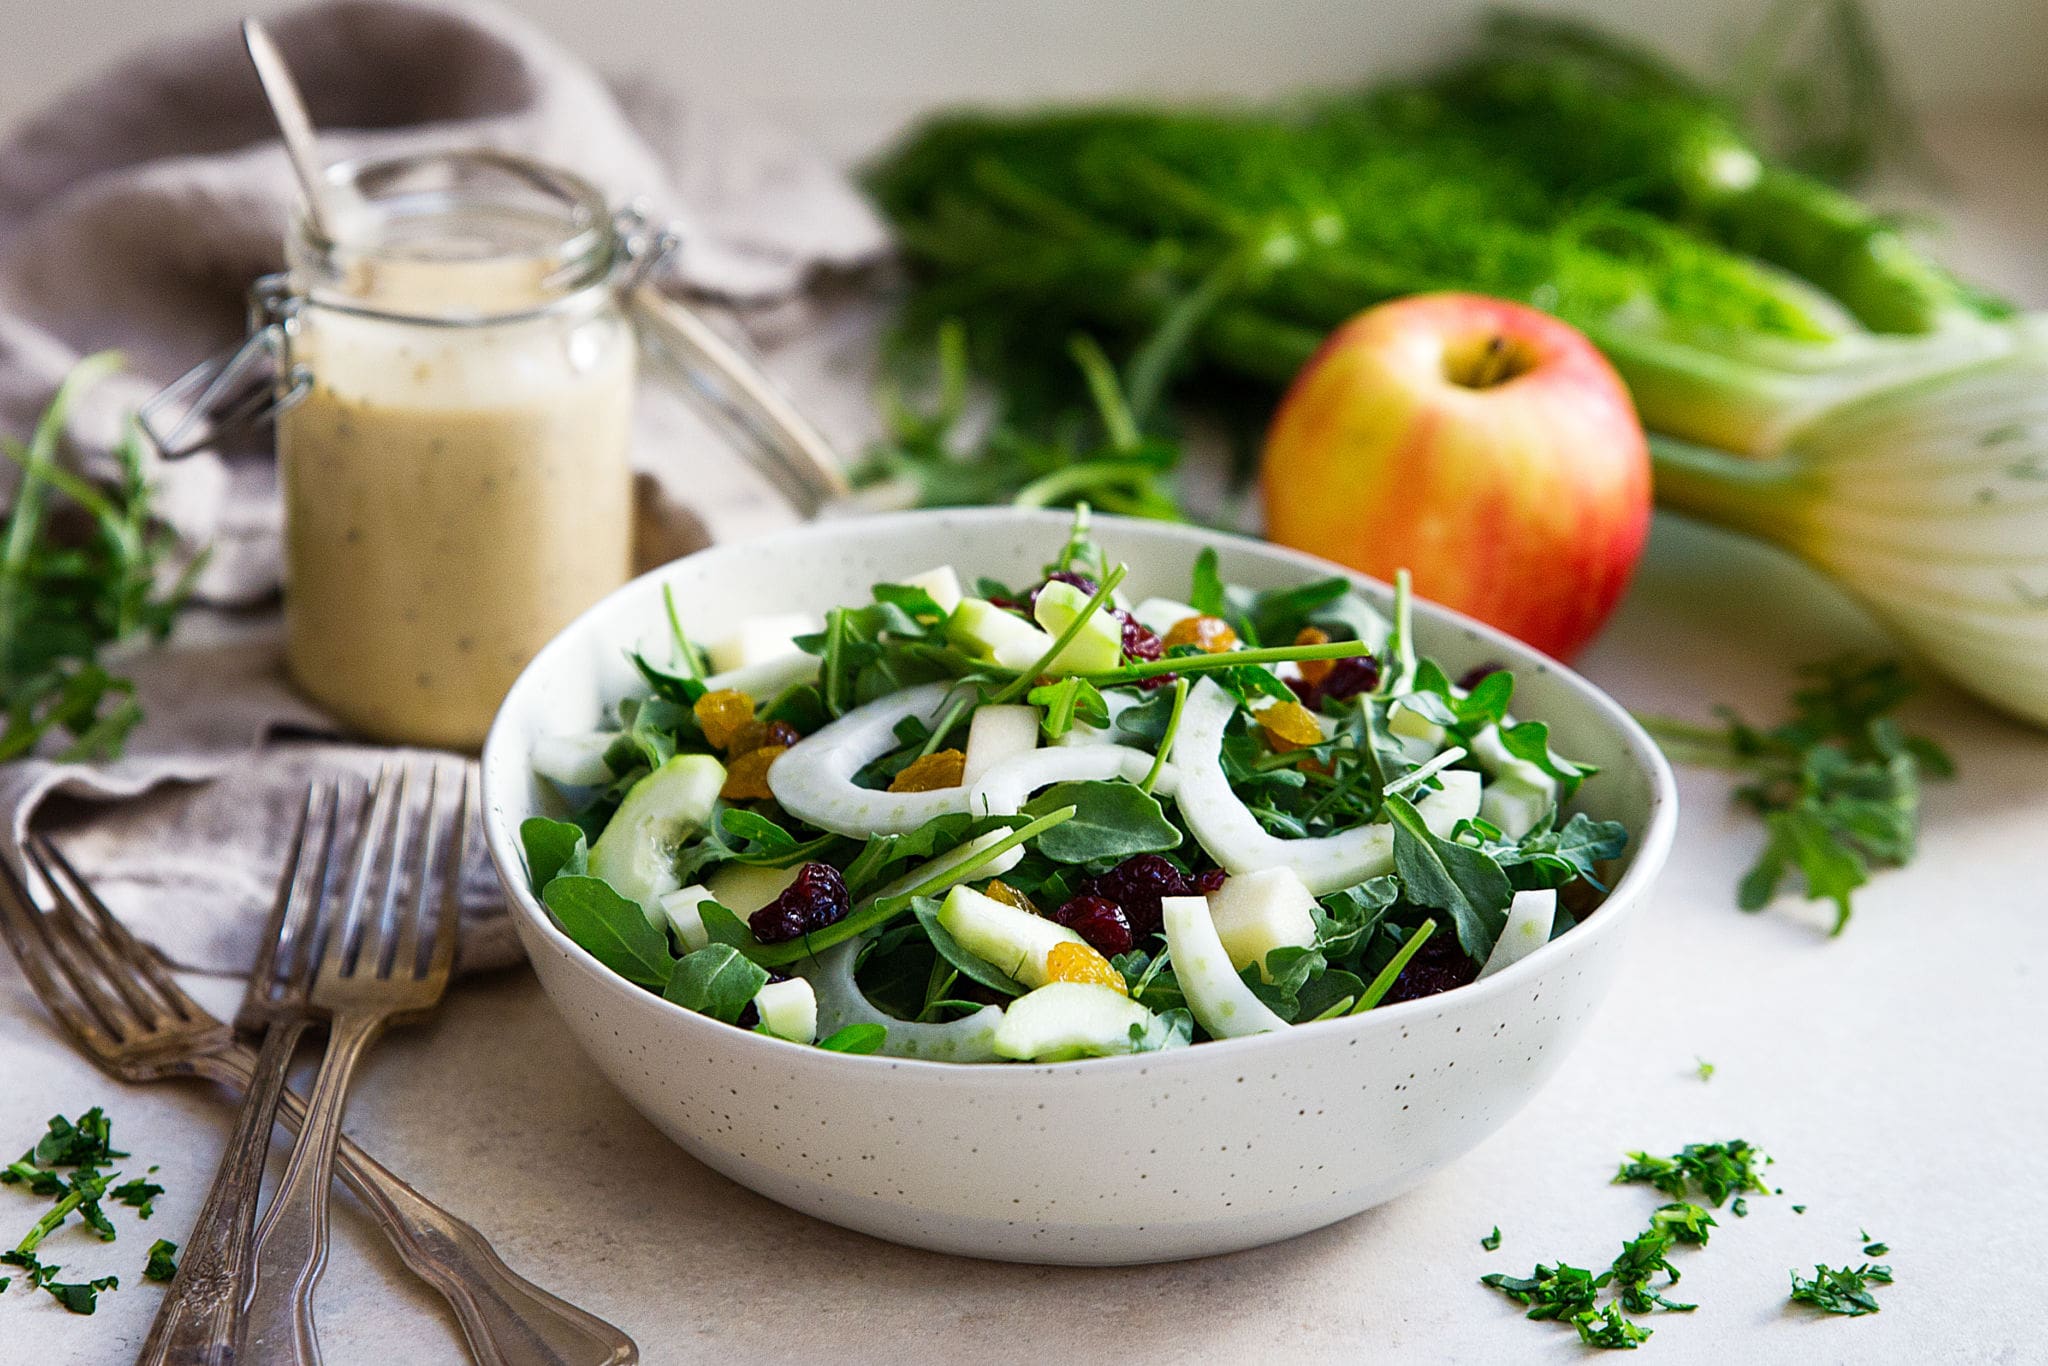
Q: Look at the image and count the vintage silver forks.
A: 3